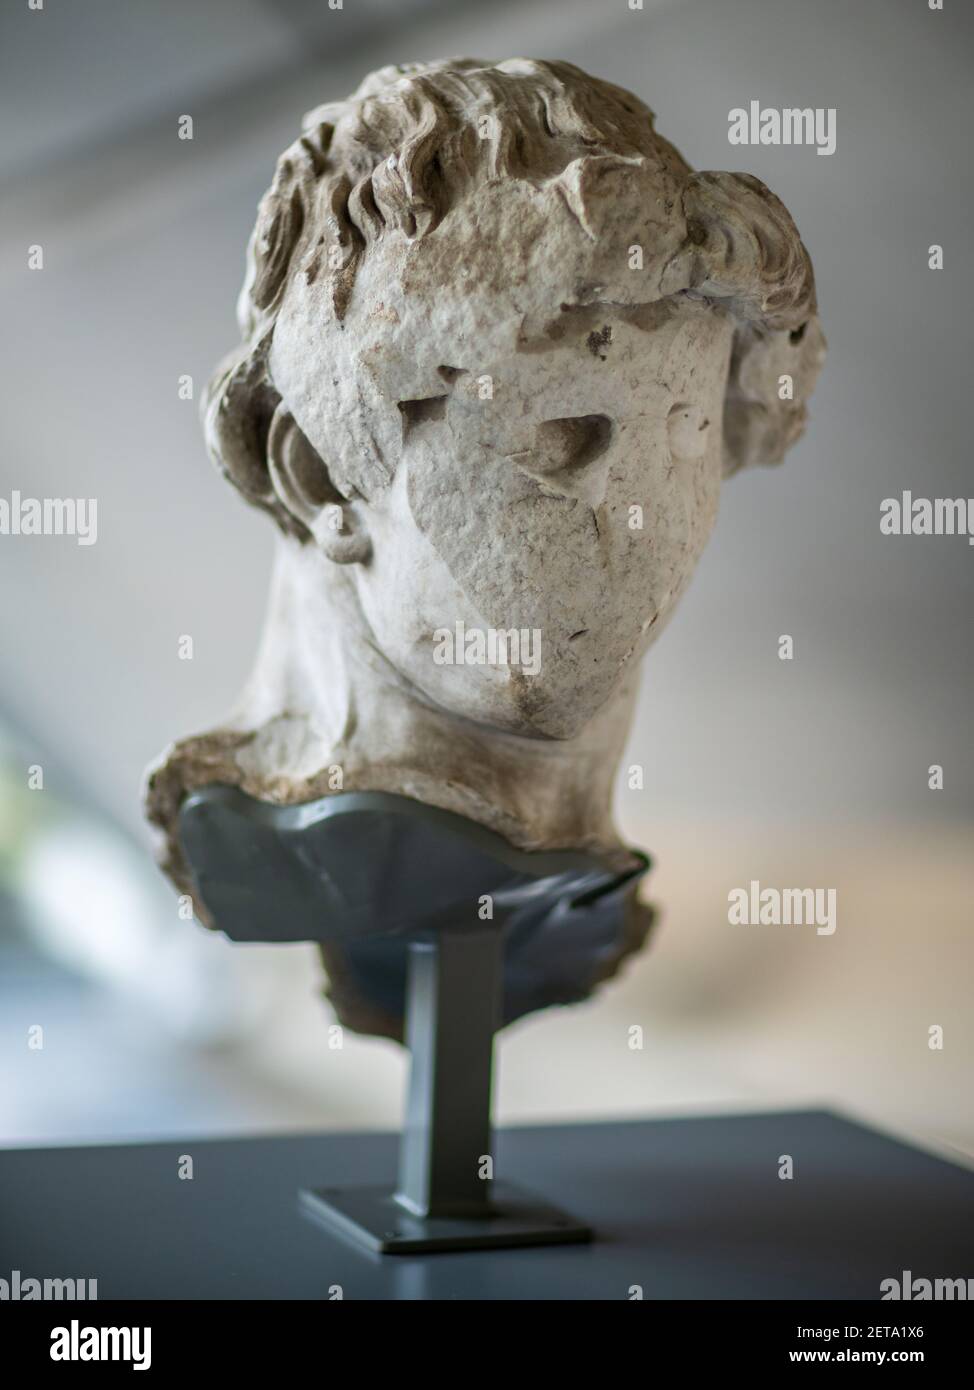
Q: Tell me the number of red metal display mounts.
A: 0